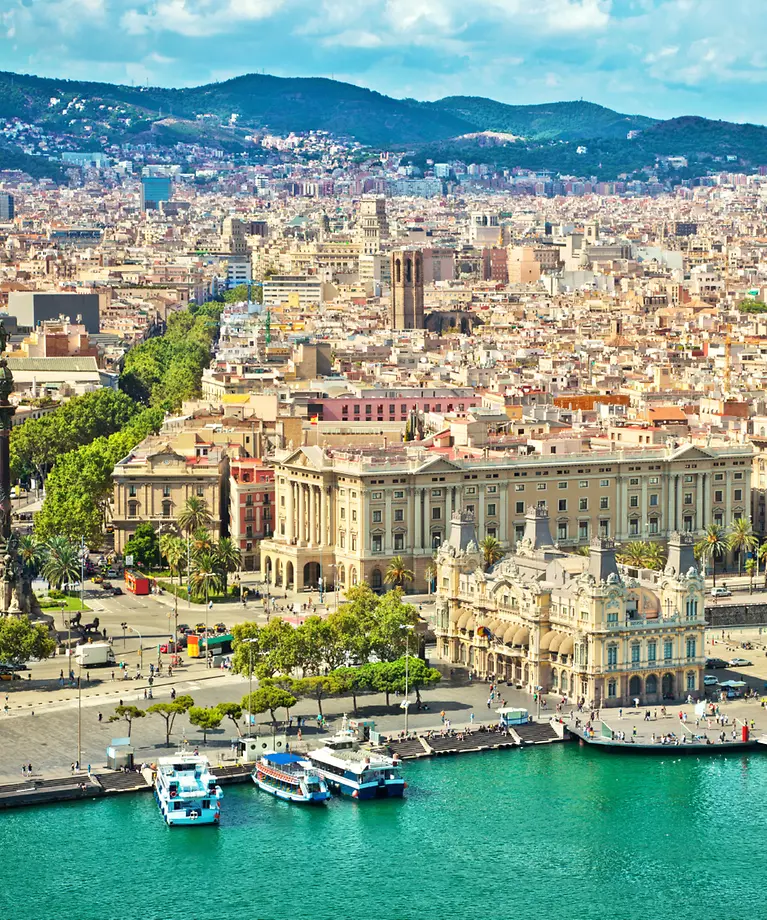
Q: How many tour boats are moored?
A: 3